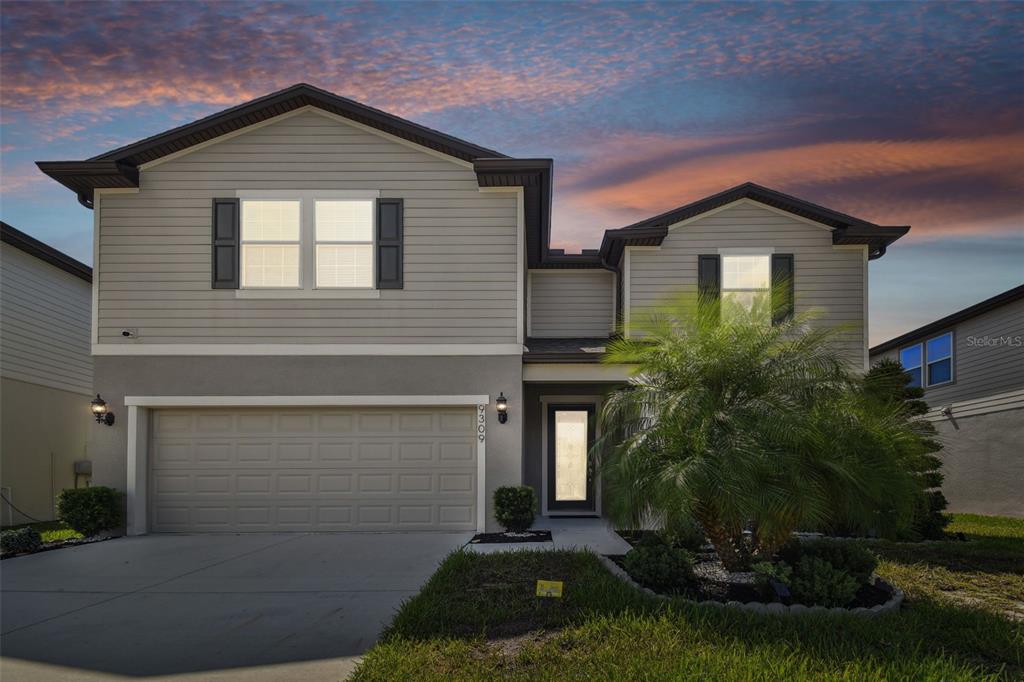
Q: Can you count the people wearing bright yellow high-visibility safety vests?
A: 0